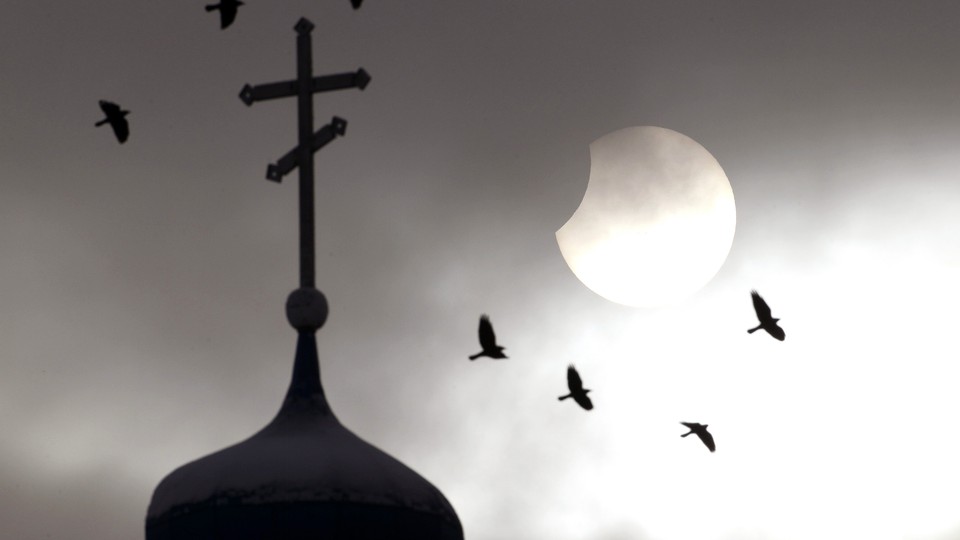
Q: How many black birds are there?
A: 7